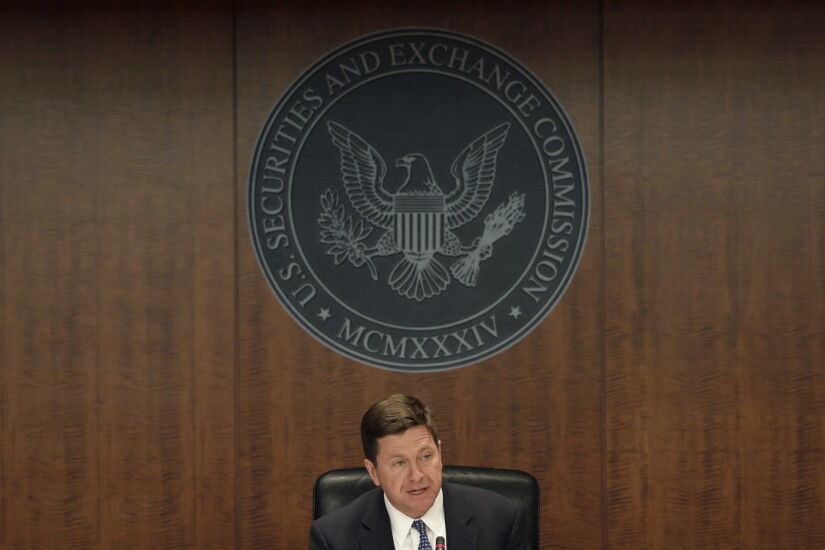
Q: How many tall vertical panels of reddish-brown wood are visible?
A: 3